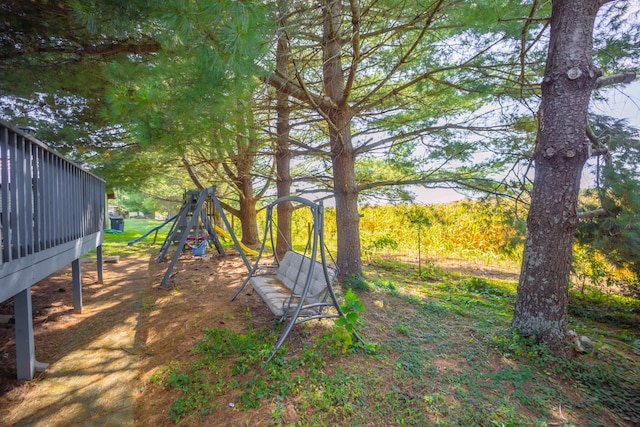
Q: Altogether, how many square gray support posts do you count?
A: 3